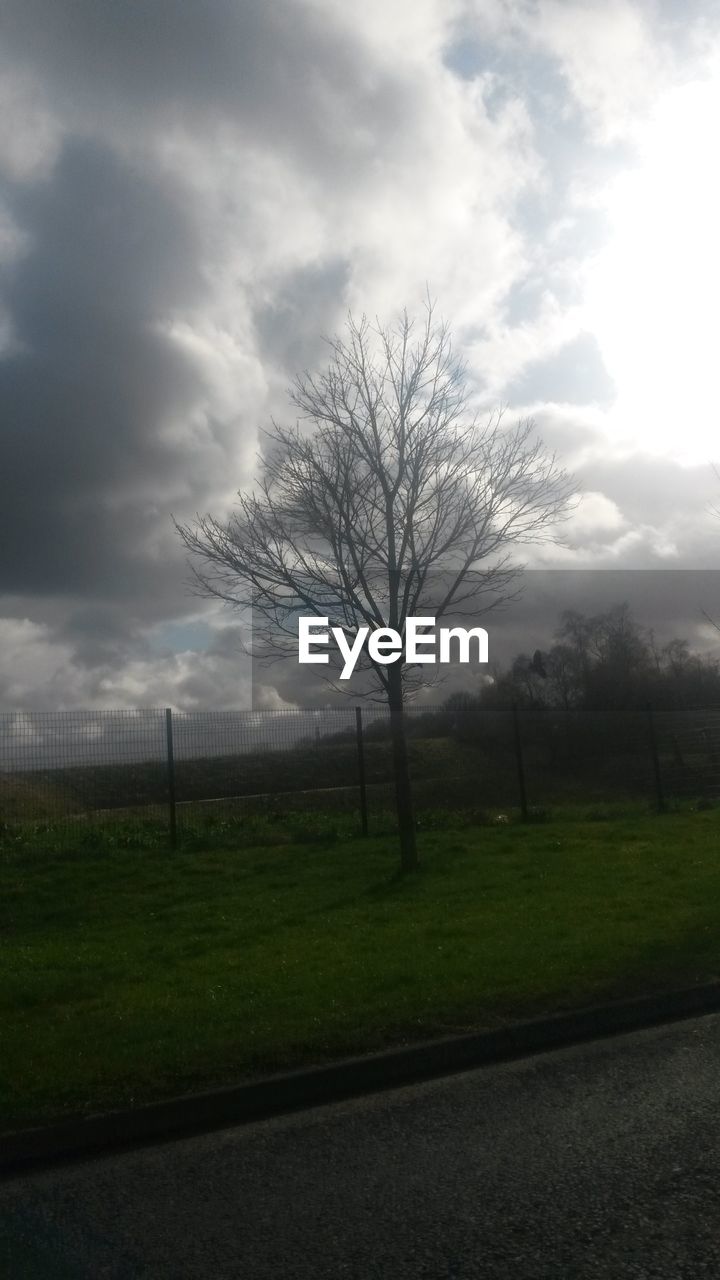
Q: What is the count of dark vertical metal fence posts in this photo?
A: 4